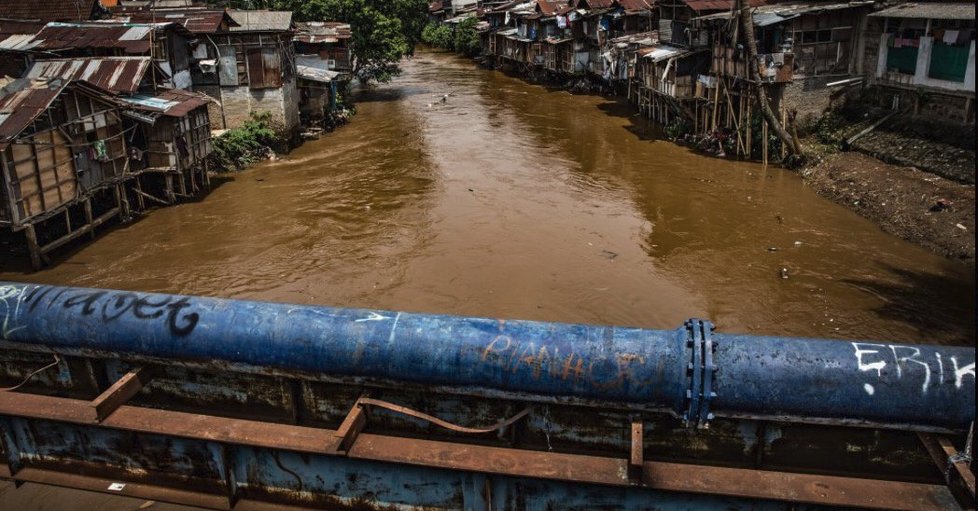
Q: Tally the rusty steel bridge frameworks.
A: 1